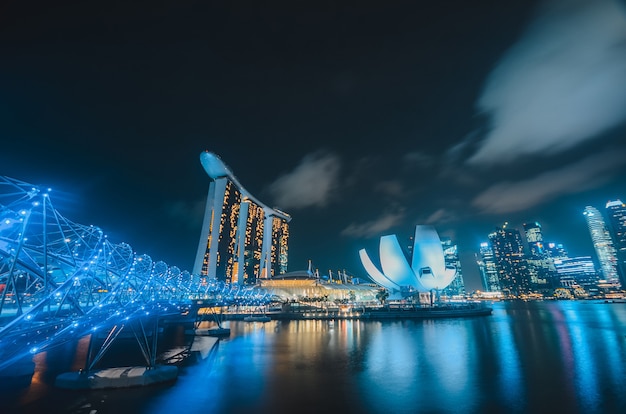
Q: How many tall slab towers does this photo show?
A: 3